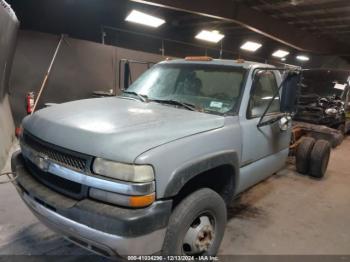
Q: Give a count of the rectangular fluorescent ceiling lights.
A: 5